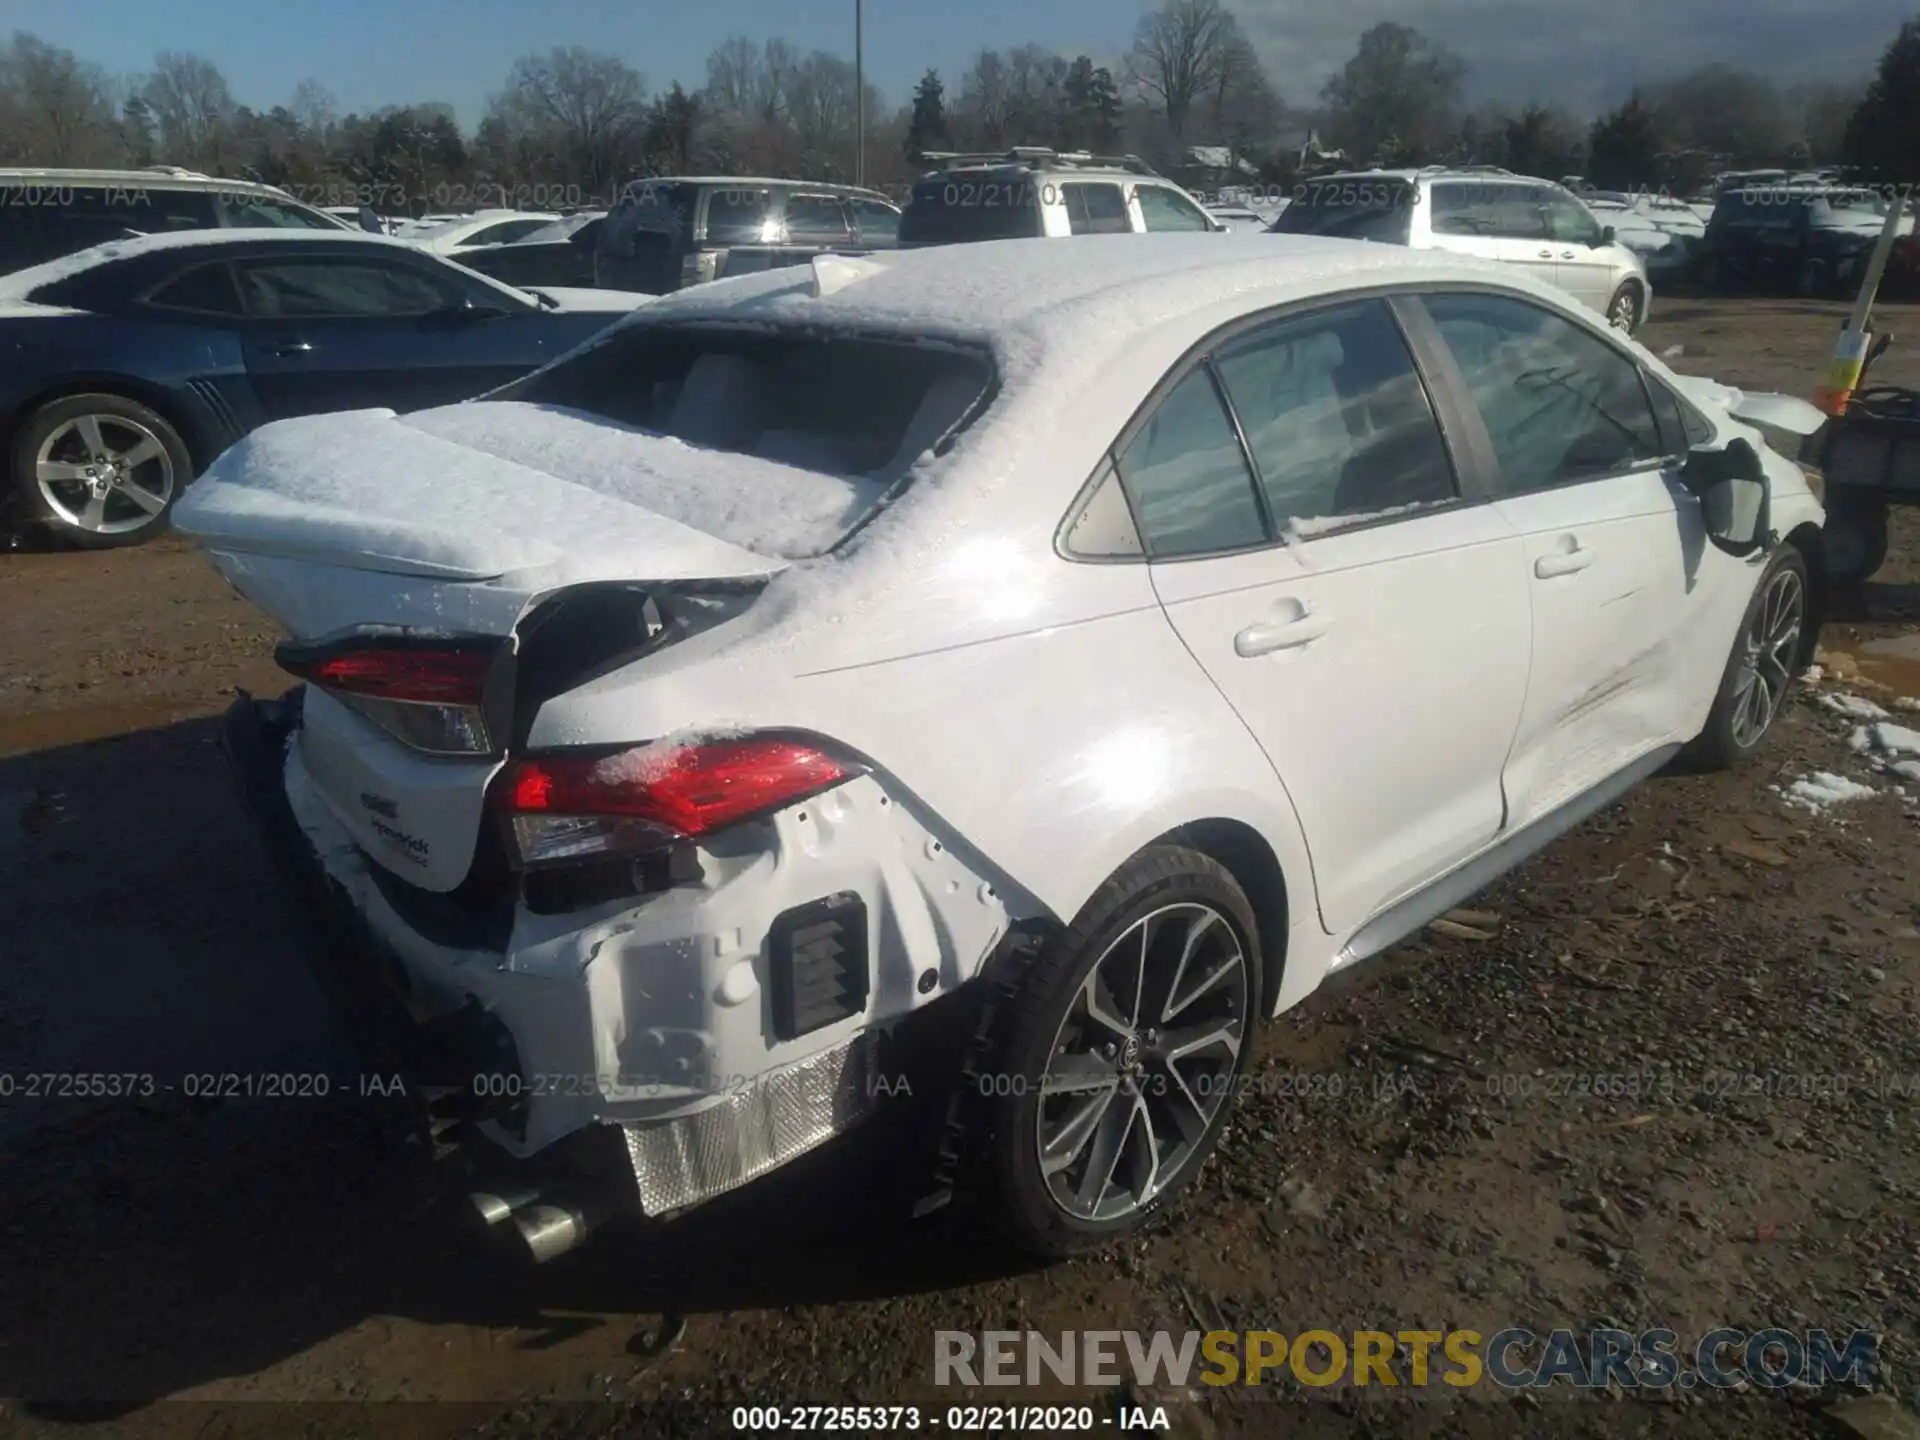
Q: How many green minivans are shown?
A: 0